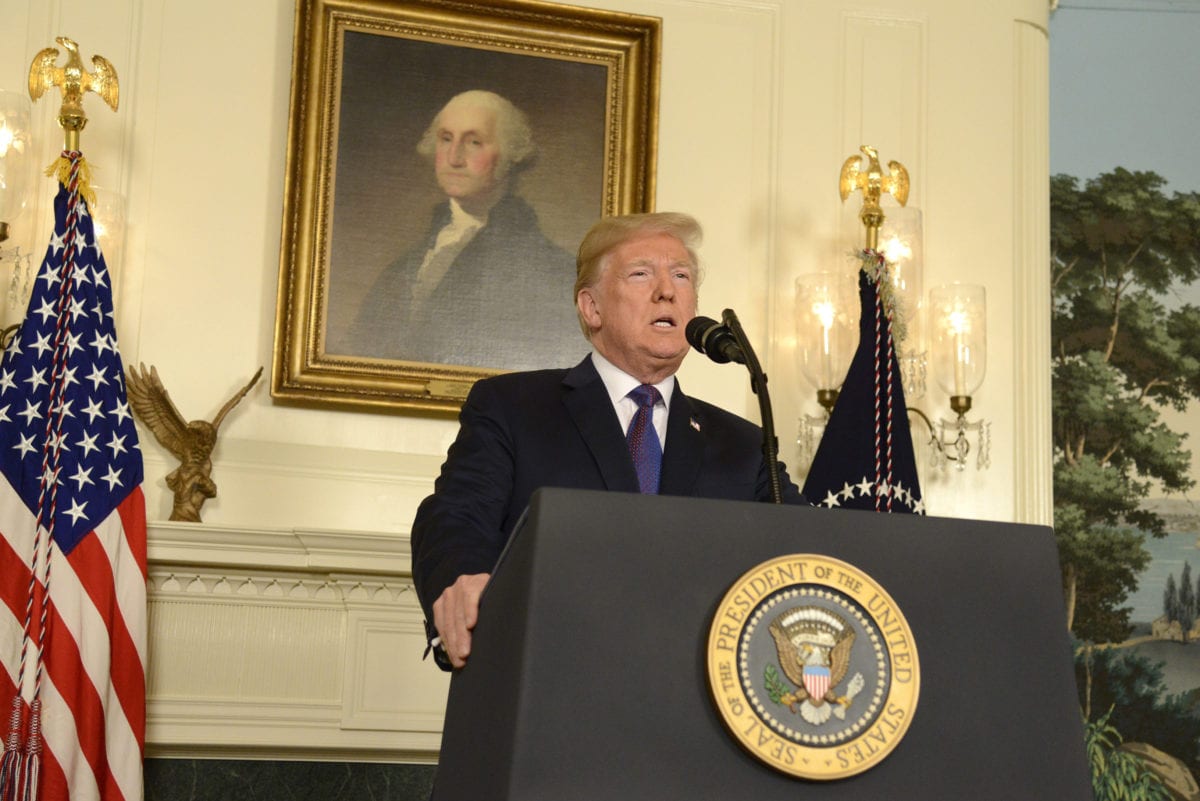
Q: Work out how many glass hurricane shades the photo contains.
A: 5